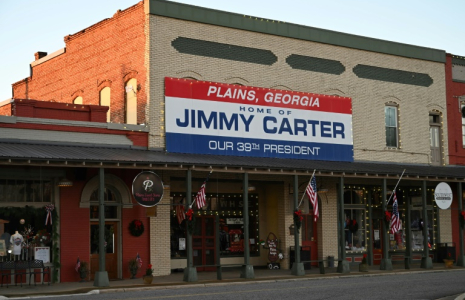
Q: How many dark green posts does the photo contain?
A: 8